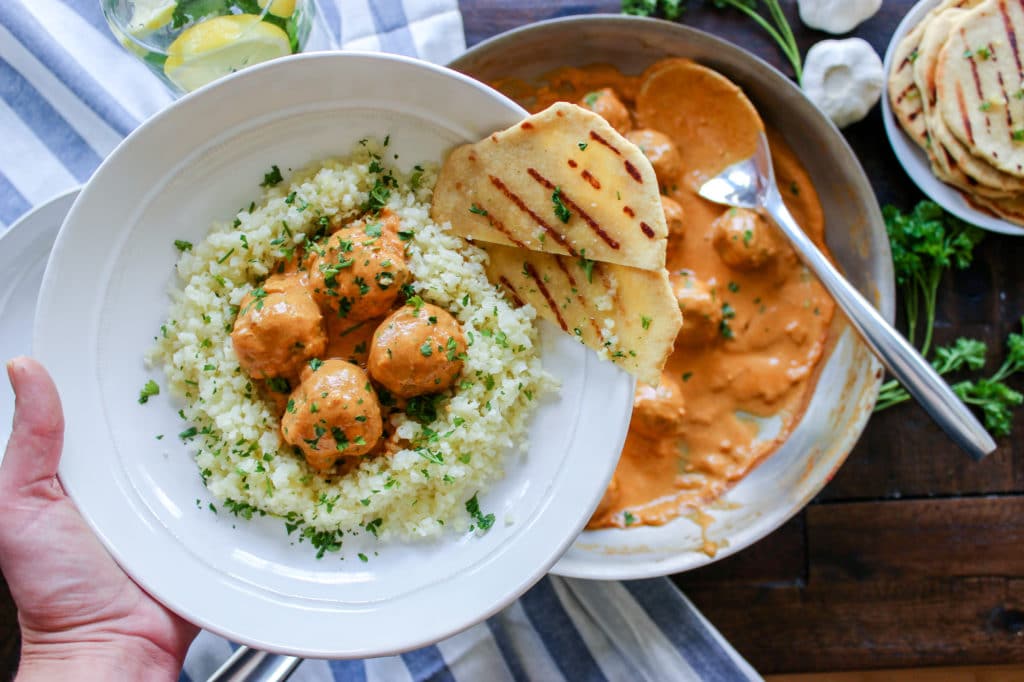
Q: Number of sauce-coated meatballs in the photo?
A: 10